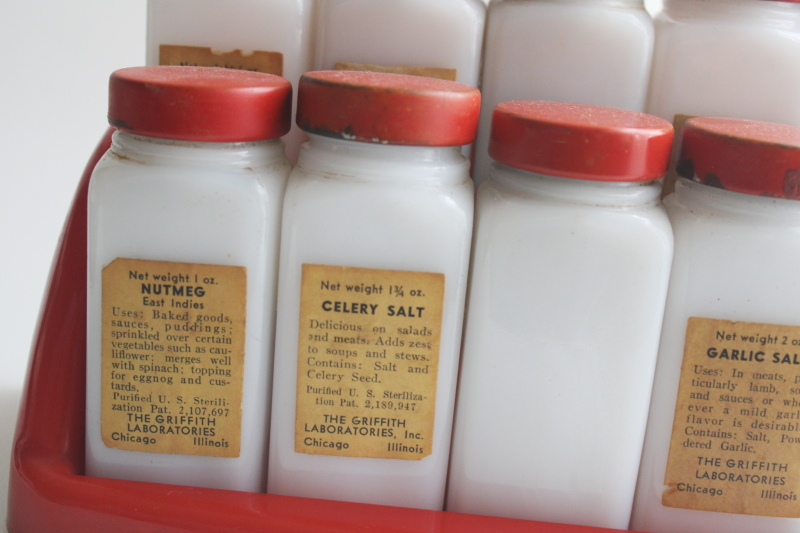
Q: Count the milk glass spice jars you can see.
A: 8